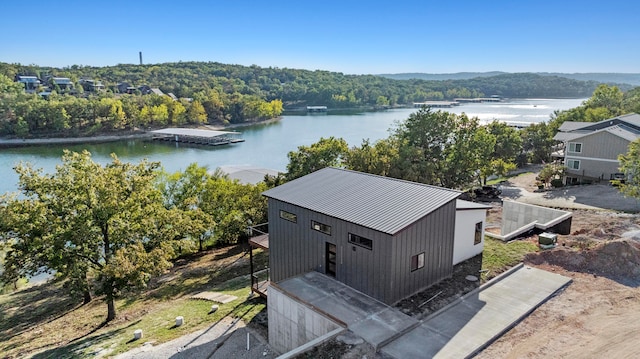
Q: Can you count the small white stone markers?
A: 3